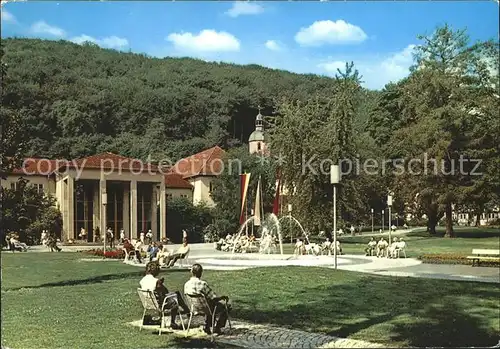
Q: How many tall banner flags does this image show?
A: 3